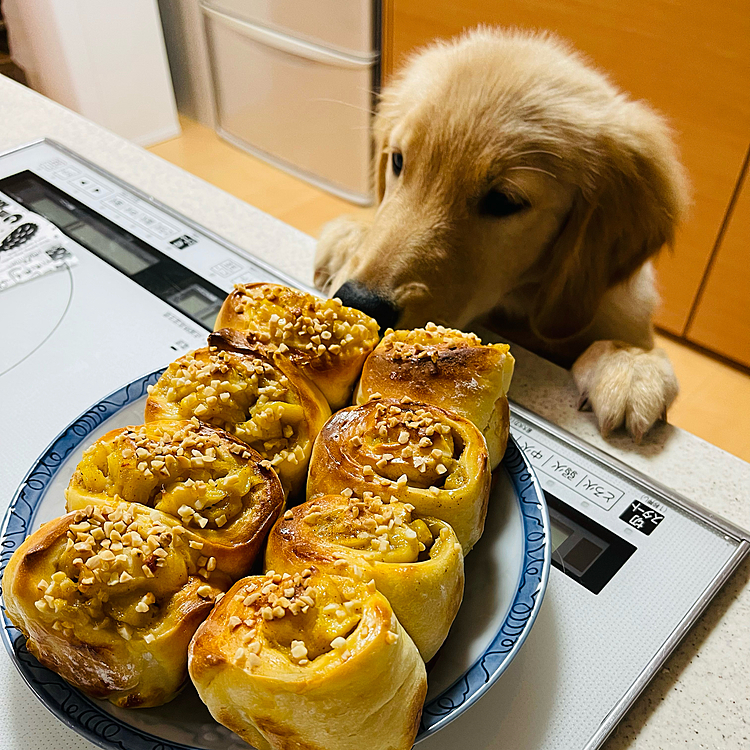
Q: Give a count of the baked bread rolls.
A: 8